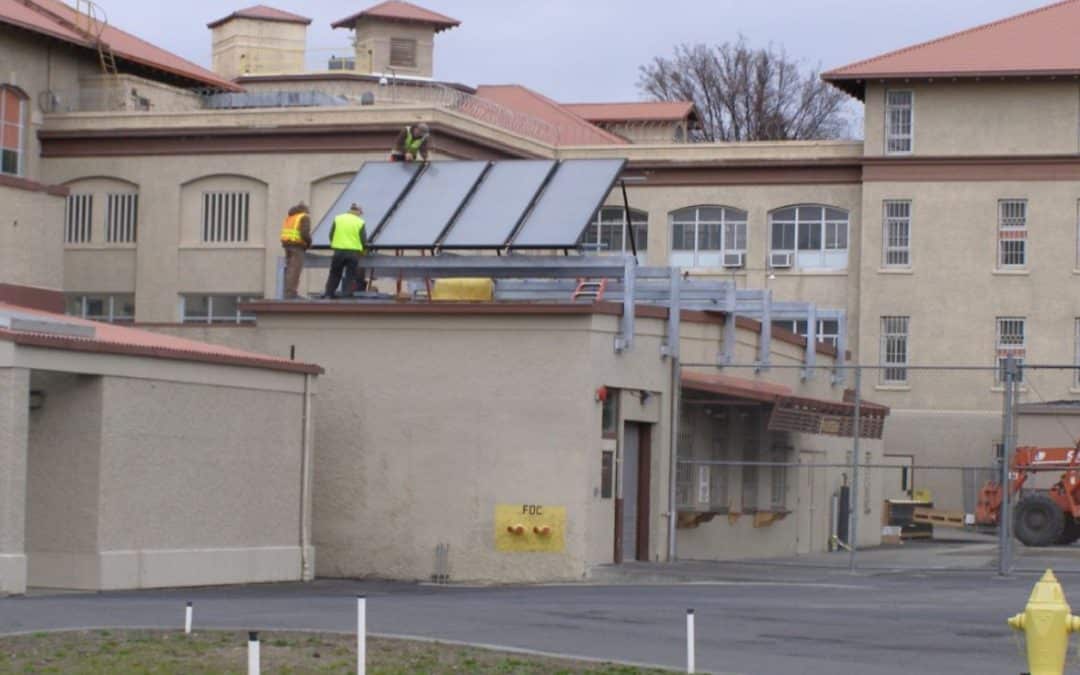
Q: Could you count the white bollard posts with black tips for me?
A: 4